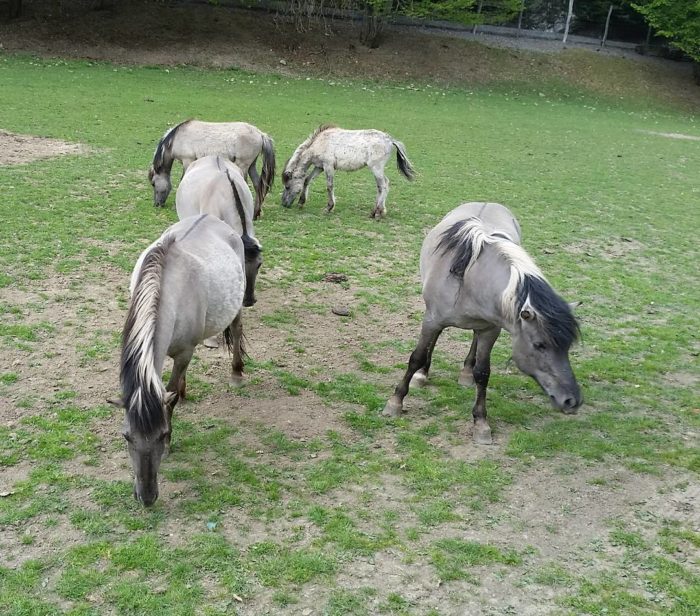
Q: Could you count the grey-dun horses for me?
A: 5